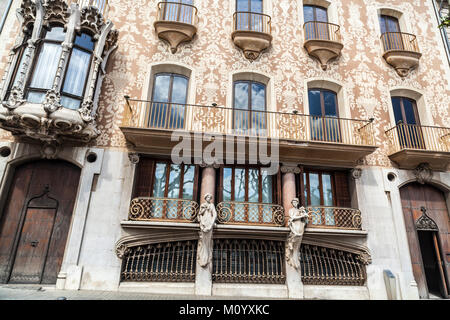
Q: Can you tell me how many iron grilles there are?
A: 3